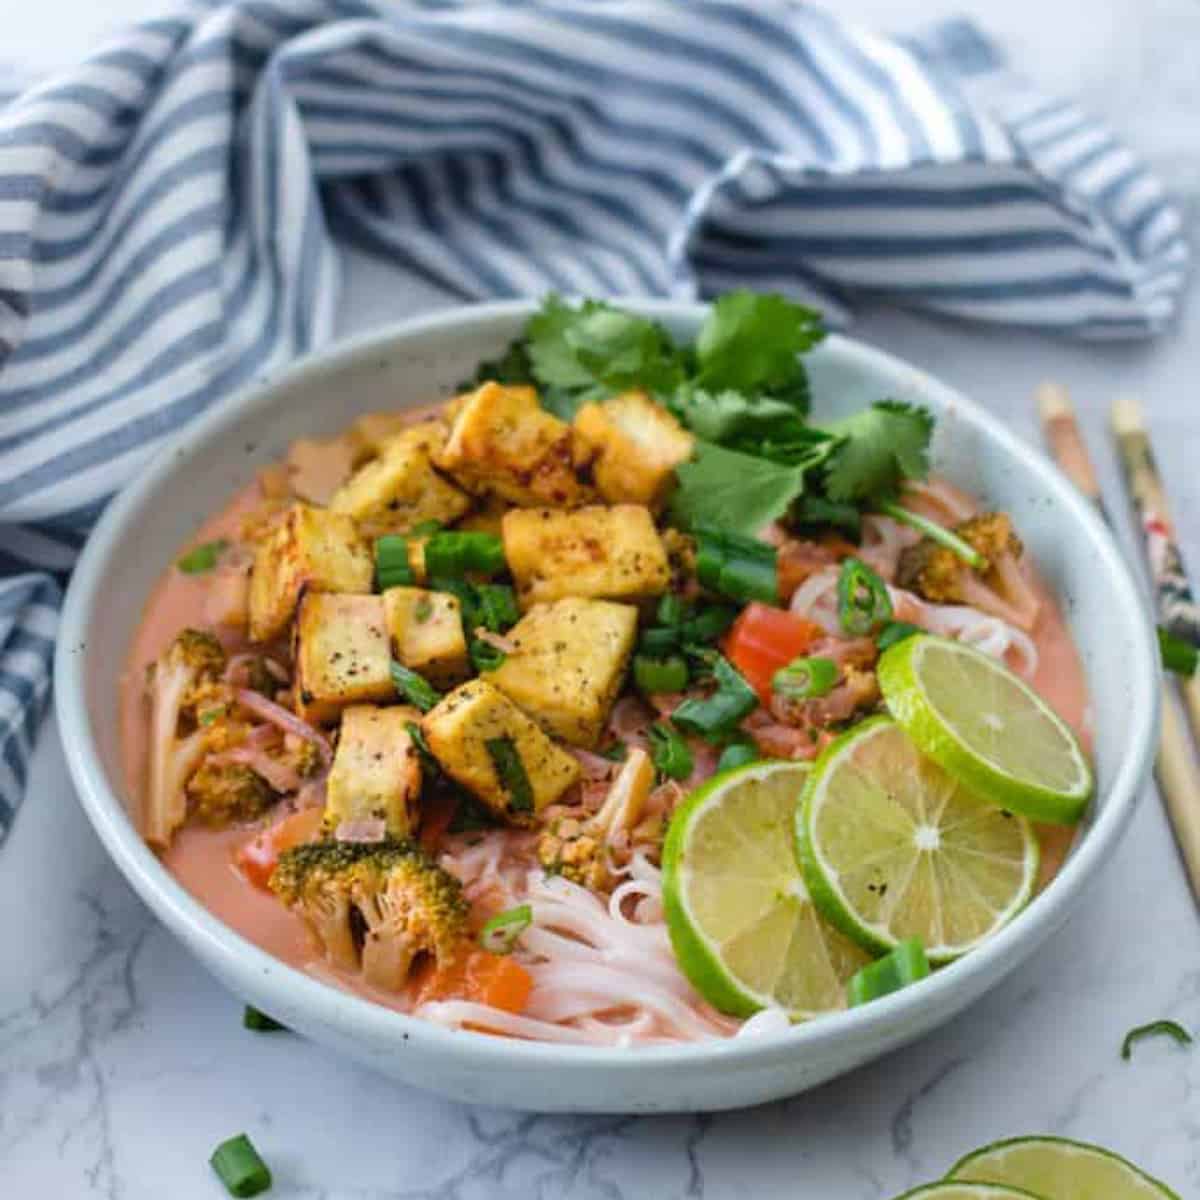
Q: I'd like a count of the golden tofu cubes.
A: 10